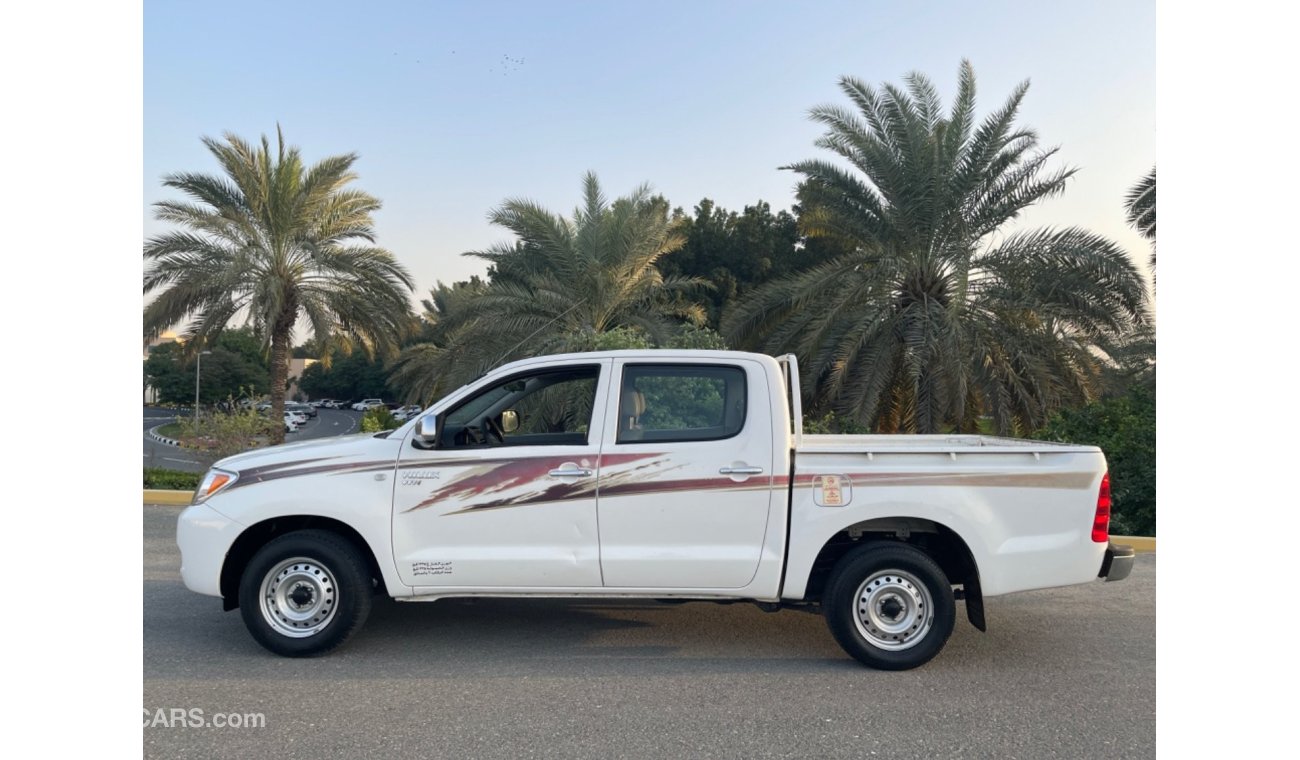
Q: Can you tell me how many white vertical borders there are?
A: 2